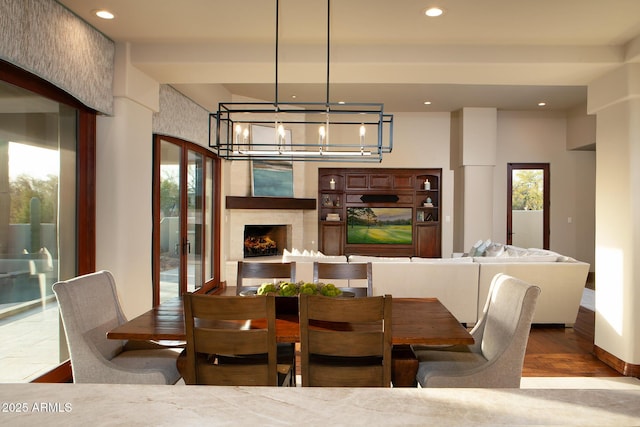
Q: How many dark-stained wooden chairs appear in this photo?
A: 4